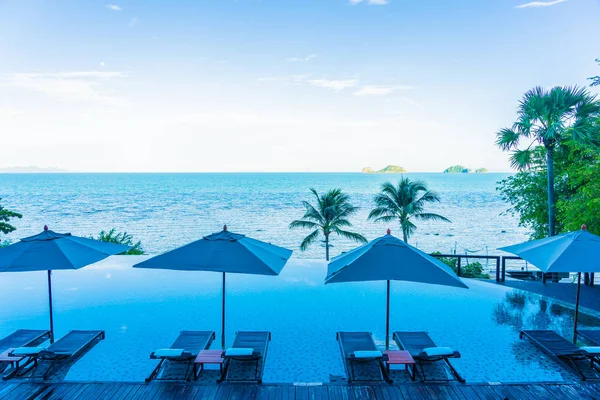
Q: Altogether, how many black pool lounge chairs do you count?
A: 8